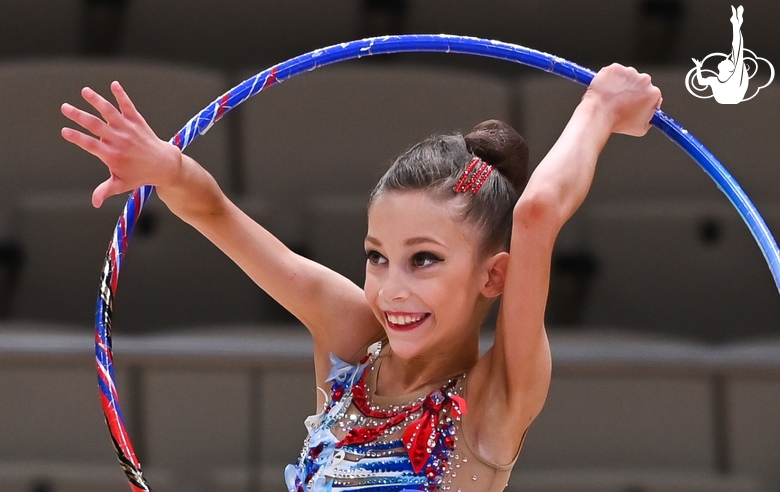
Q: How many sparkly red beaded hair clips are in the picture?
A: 3